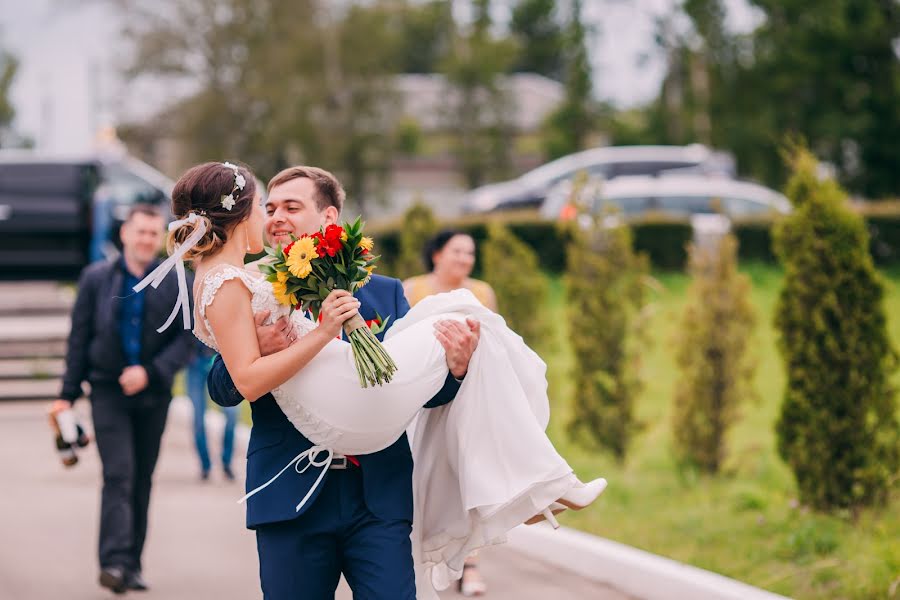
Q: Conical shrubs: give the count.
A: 5